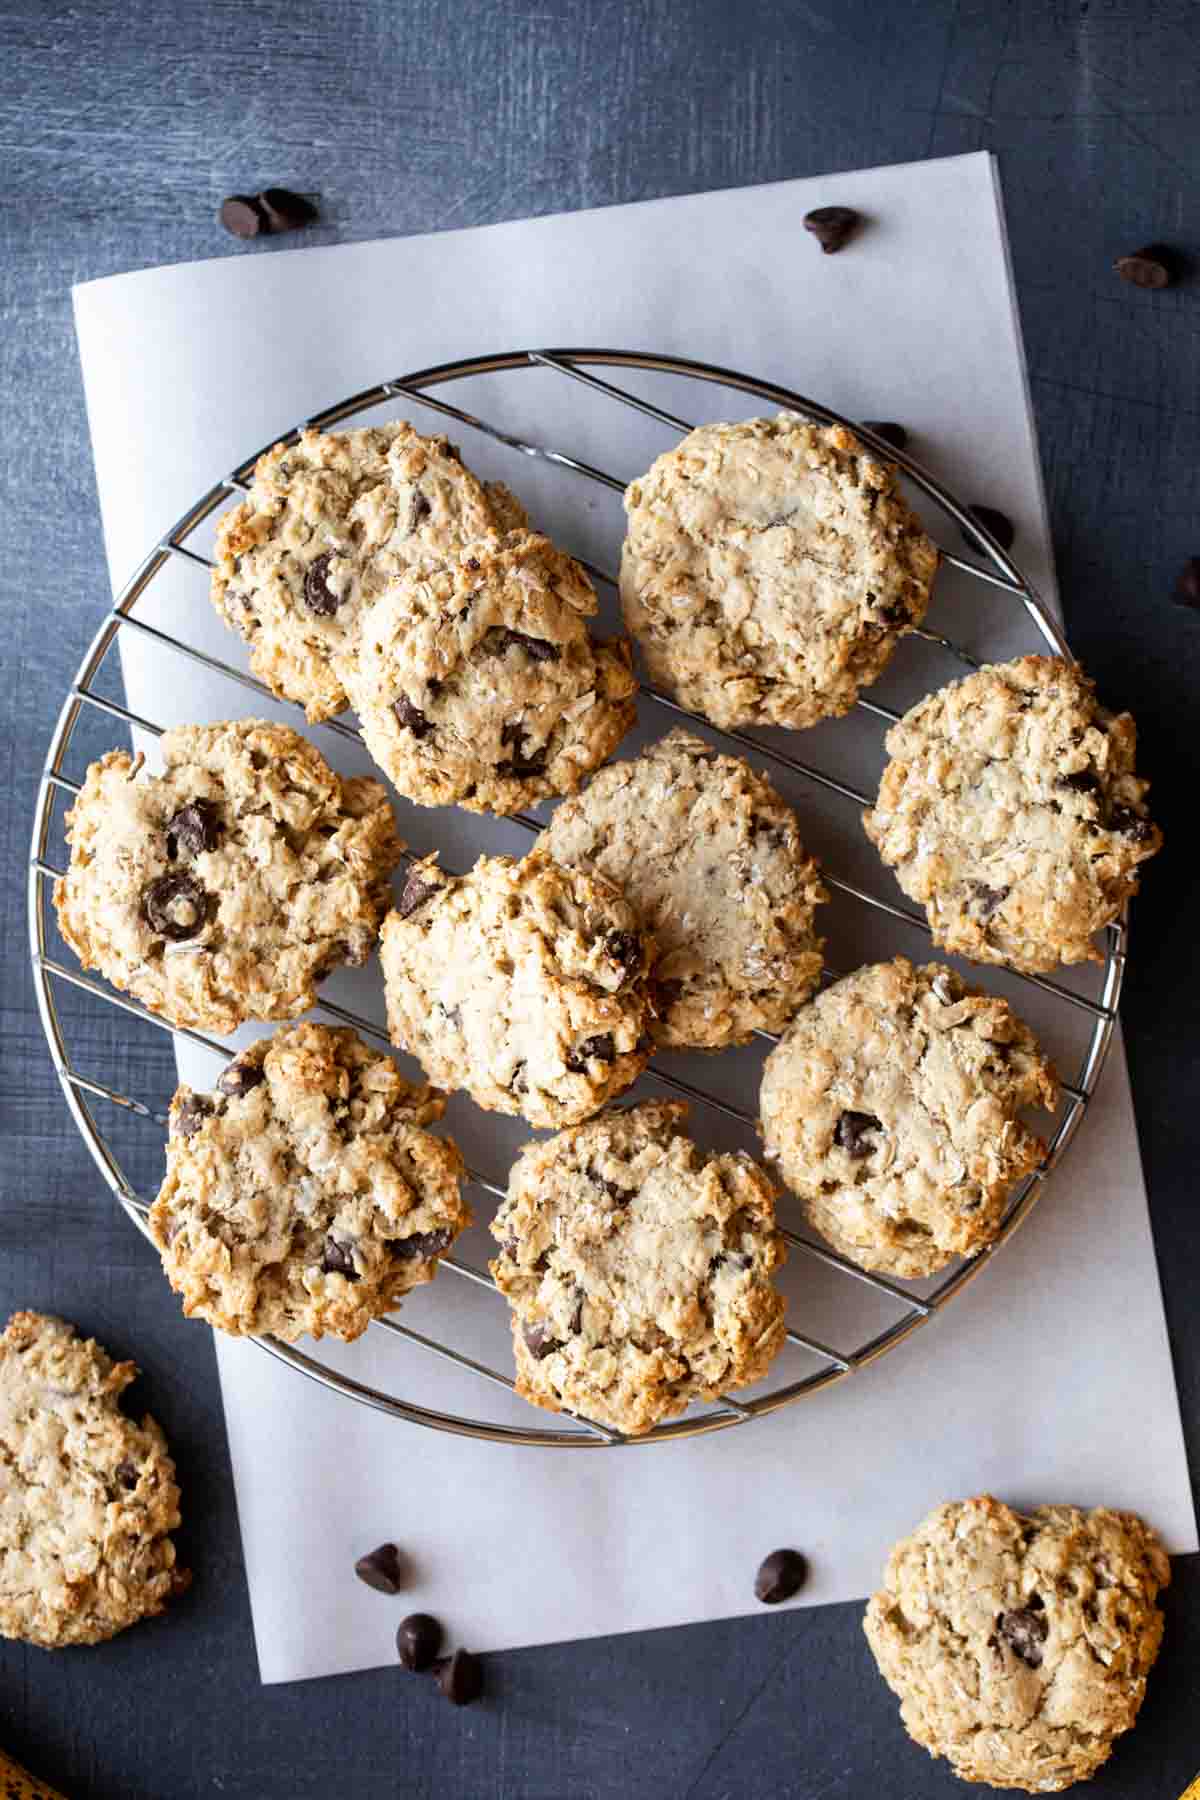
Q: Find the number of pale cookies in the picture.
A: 12